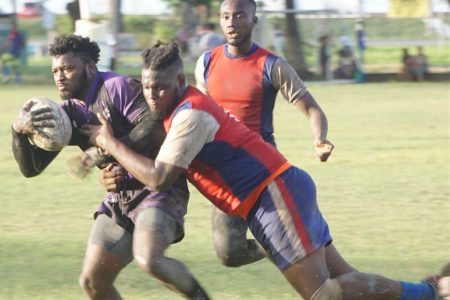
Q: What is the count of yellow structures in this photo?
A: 1